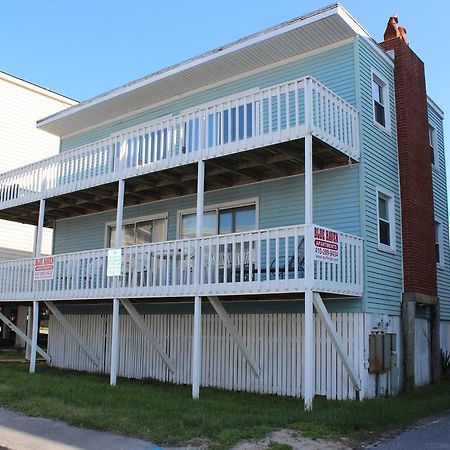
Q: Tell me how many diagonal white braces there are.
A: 5